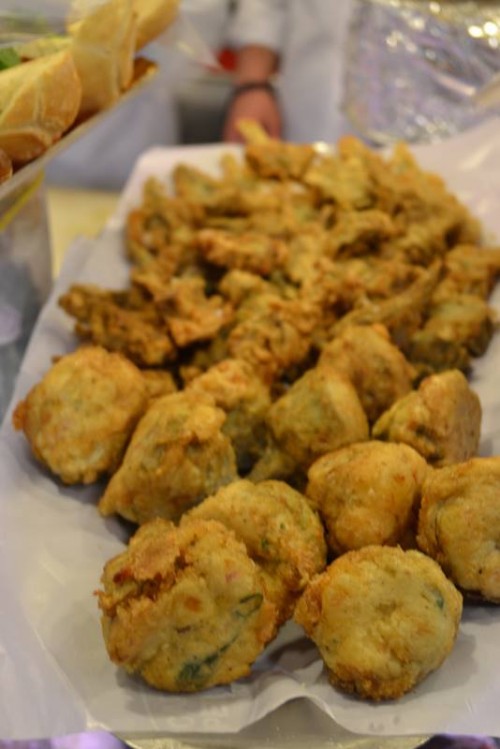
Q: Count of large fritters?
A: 11